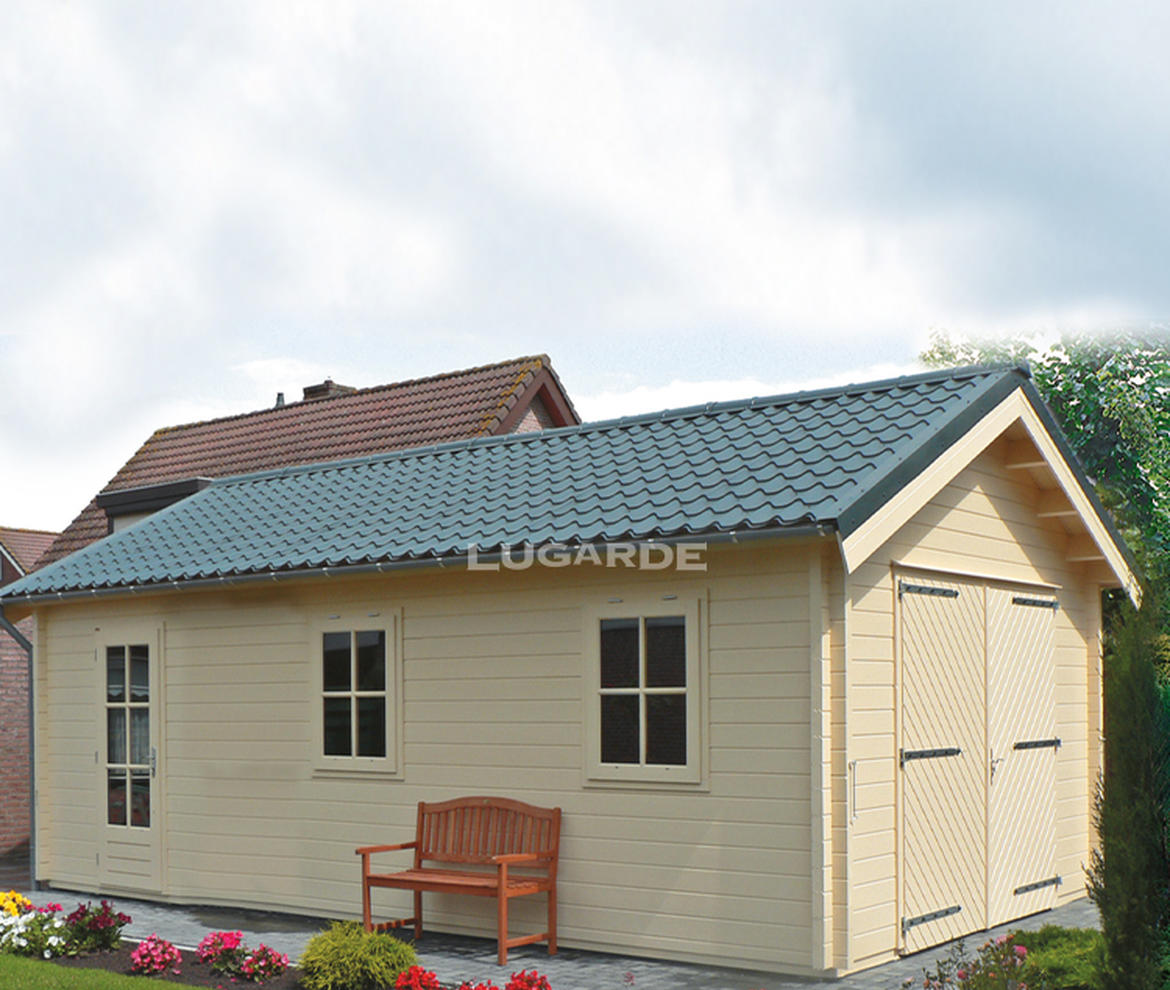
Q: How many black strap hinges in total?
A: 6